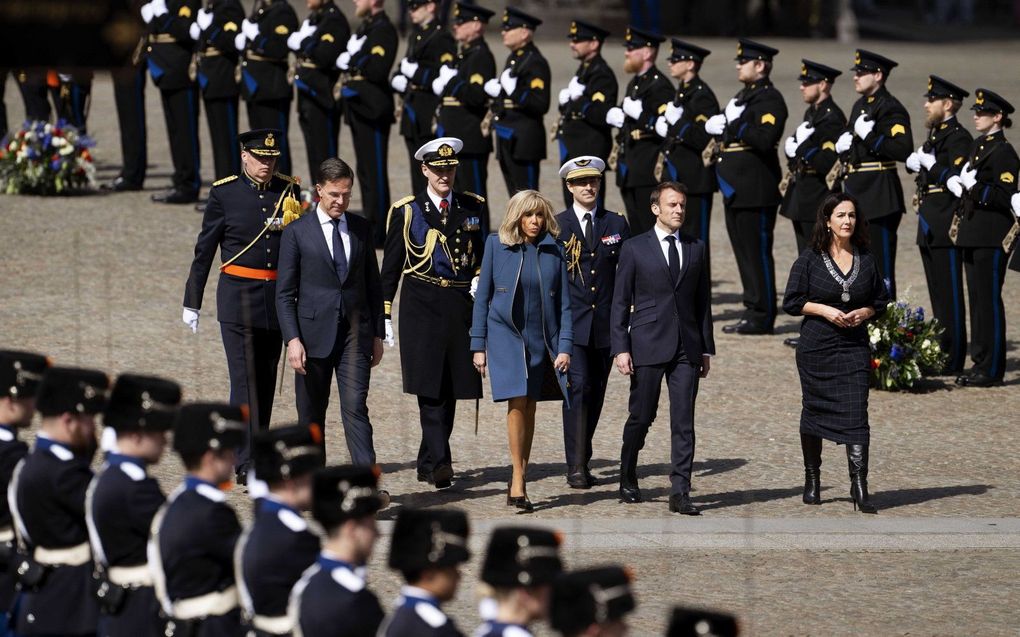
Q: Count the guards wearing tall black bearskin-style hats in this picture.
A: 10